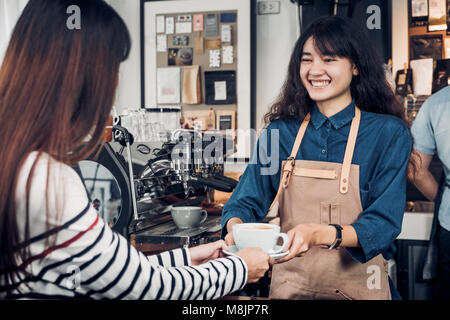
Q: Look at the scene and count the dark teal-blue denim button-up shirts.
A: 1